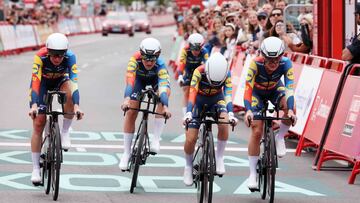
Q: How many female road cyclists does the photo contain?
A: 5